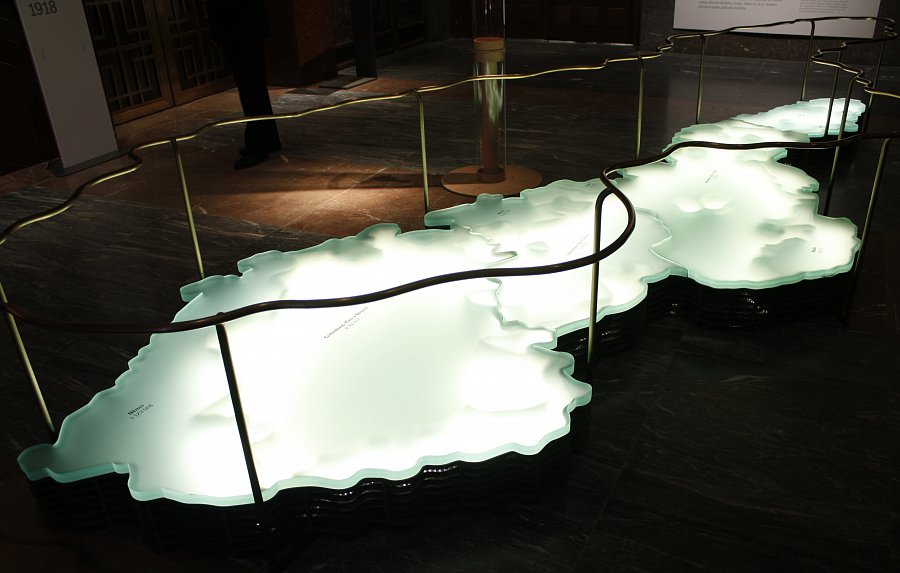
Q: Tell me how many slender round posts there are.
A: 12